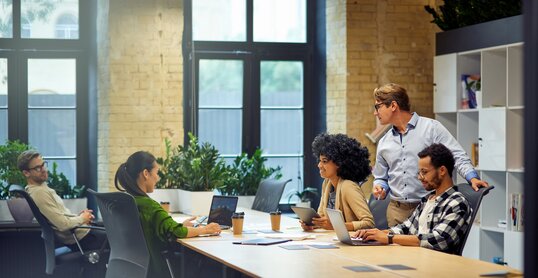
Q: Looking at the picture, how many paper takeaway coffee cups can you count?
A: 3